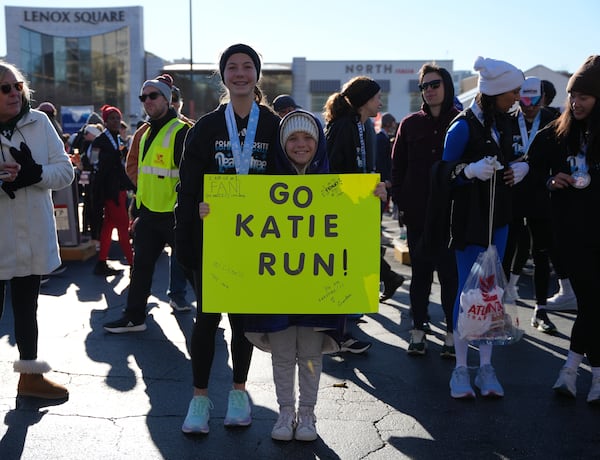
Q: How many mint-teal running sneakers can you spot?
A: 2